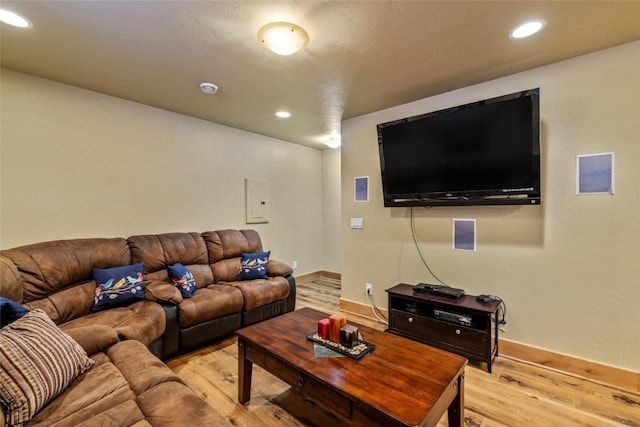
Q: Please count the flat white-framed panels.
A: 3